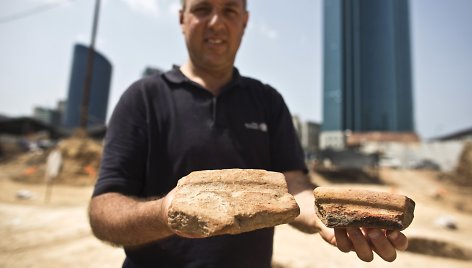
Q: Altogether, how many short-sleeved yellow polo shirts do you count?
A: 0